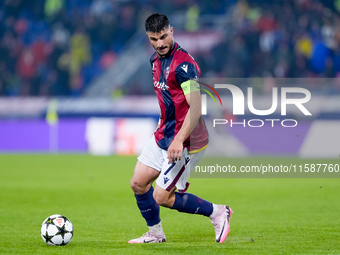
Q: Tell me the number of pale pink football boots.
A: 2